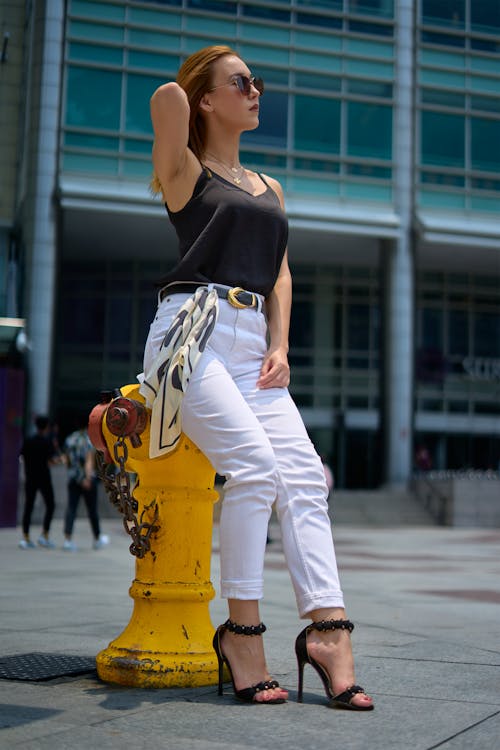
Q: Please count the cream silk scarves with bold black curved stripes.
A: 1